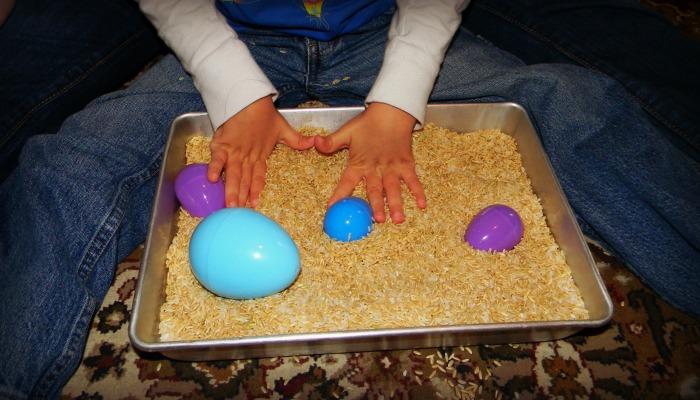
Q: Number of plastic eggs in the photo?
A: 4